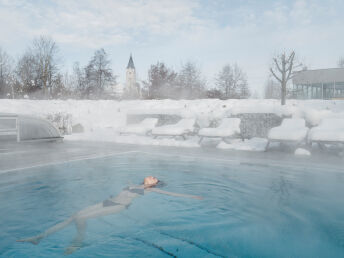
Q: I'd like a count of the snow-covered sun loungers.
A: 5